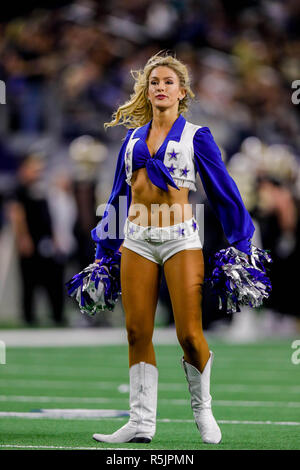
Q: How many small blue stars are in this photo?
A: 8